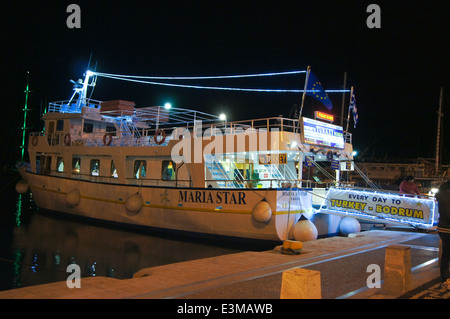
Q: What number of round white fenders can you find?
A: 6